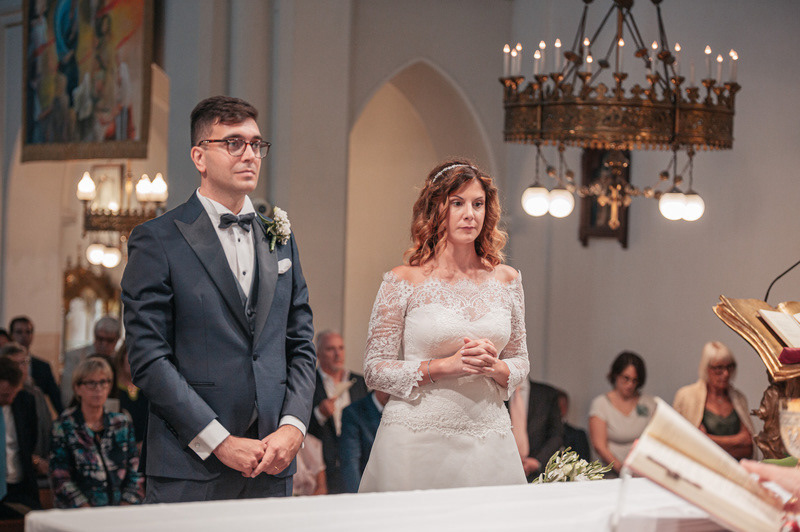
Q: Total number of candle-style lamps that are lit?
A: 15